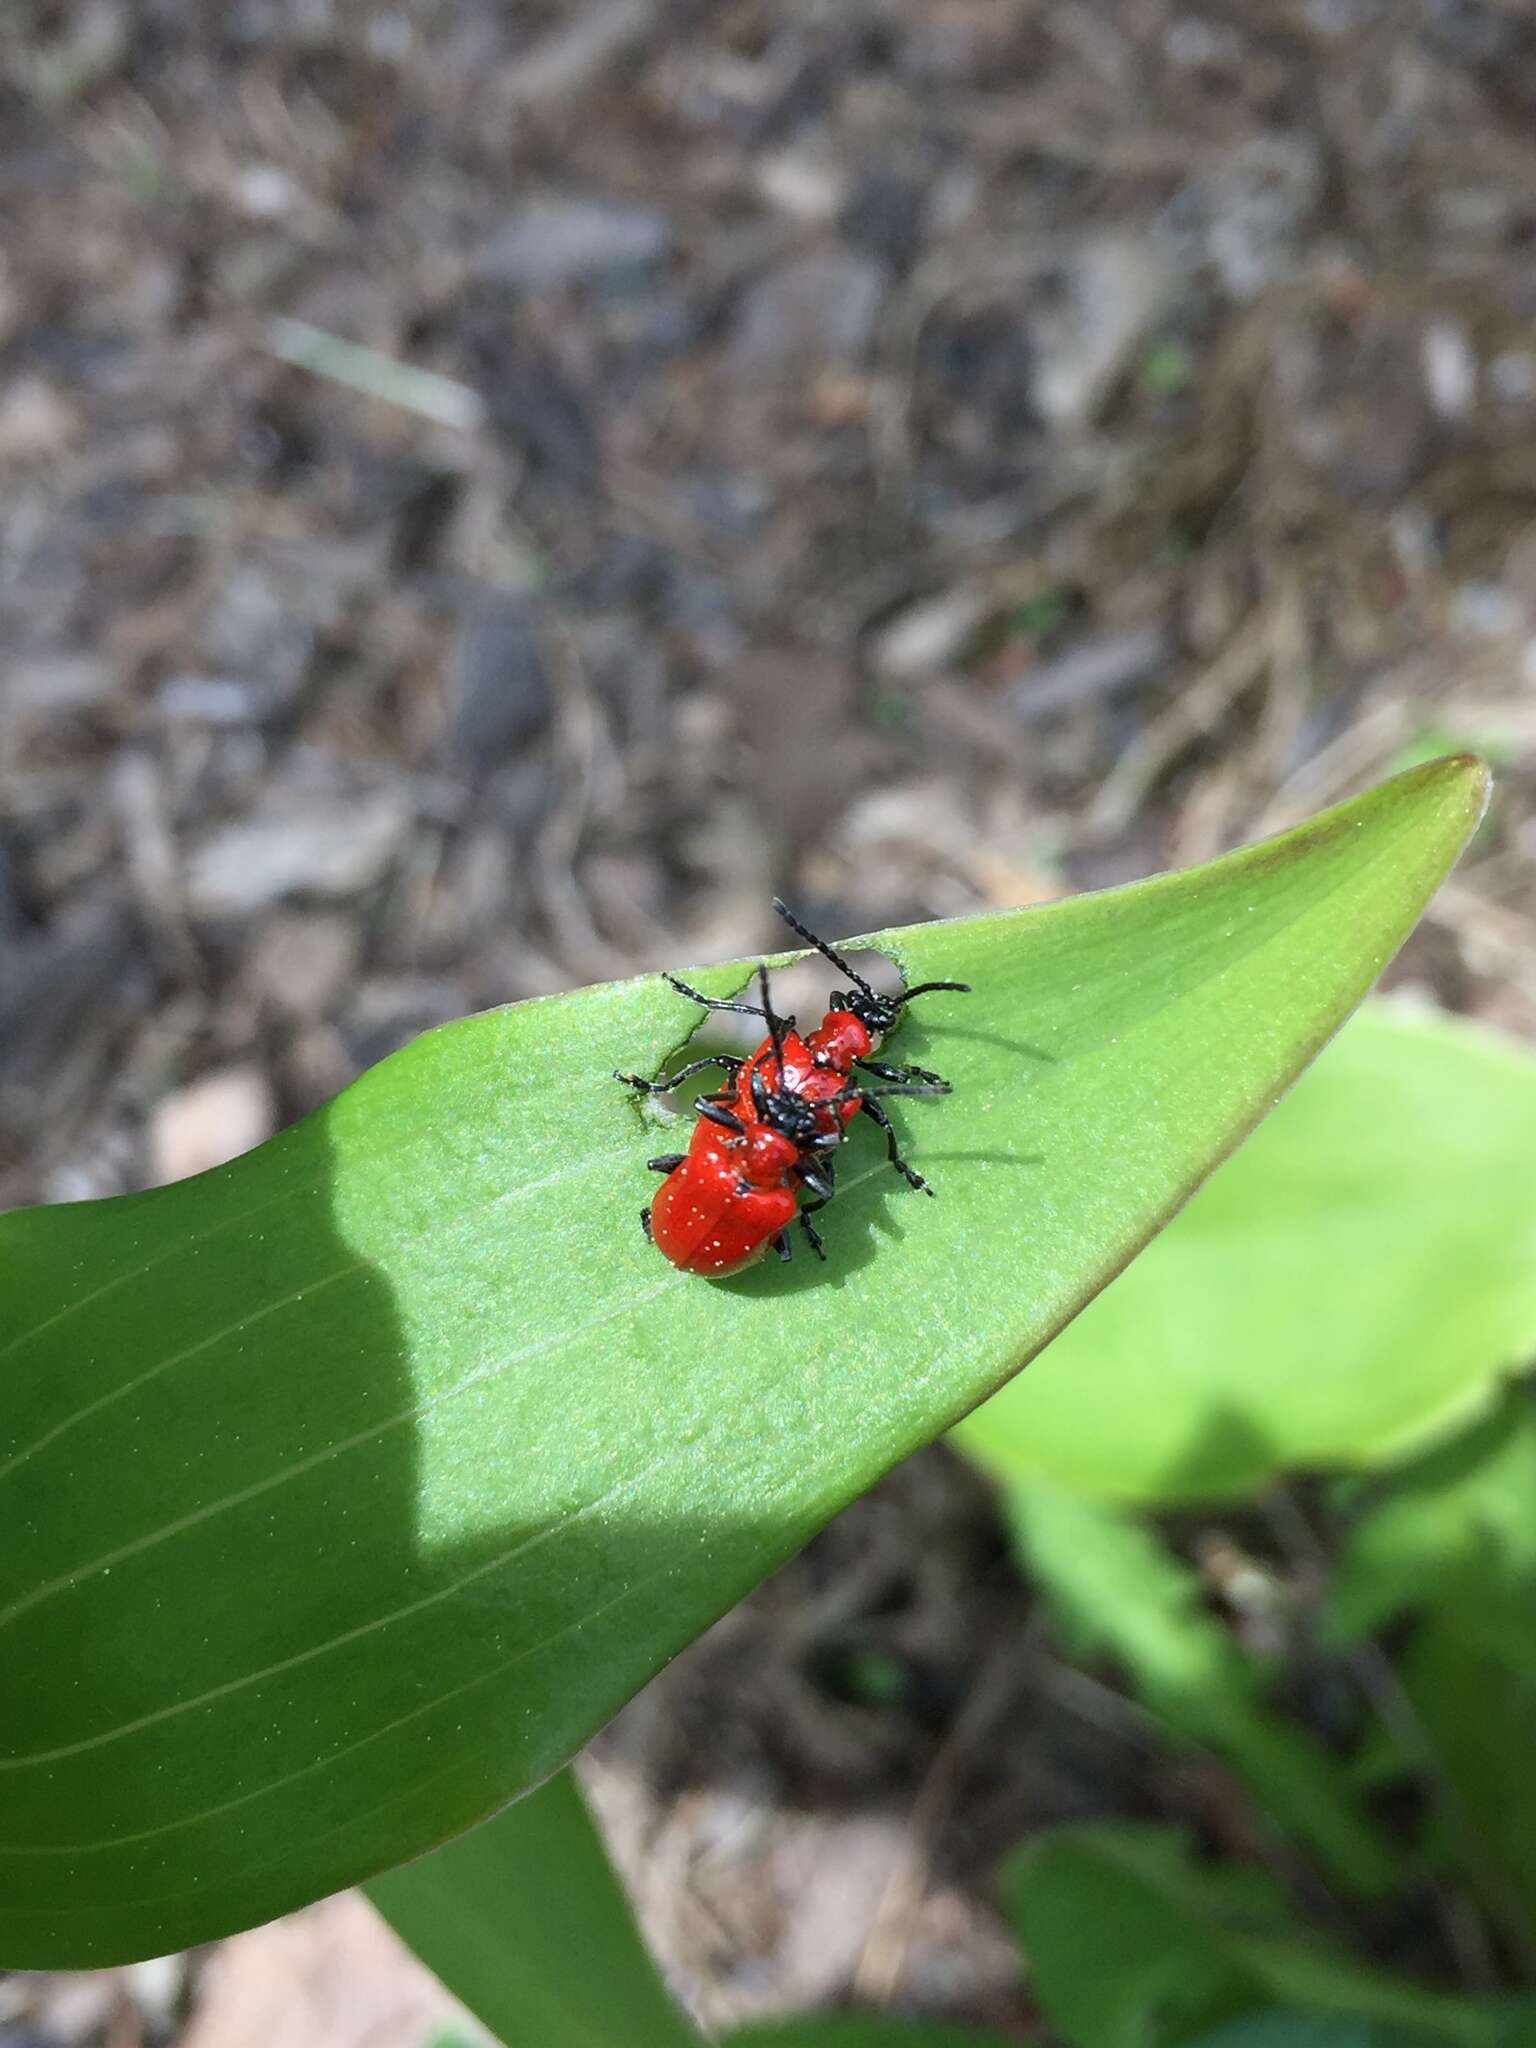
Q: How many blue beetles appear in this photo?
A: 0